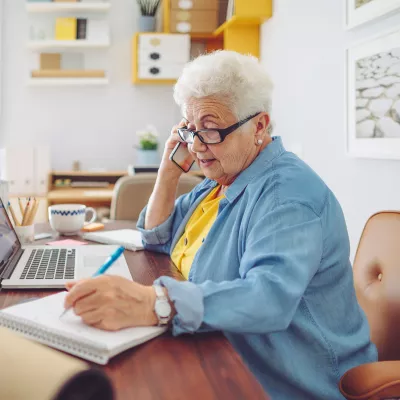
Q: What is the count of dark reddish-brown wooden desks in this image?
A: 1